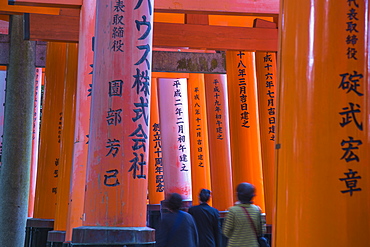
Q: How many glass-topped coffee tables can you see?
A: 0